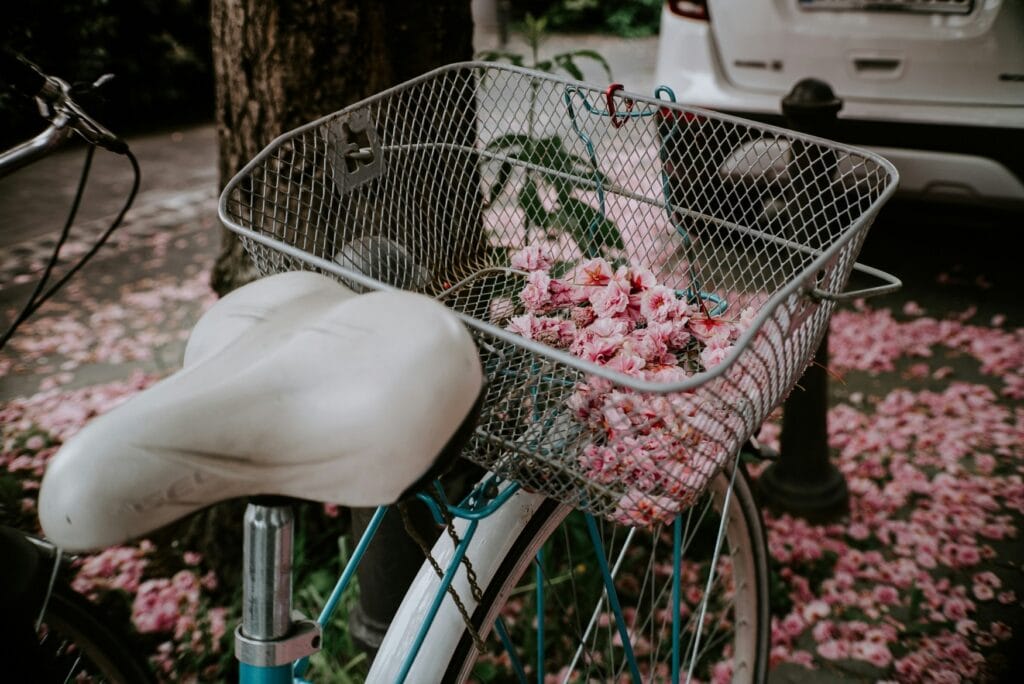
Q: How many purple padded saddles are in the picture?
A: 0